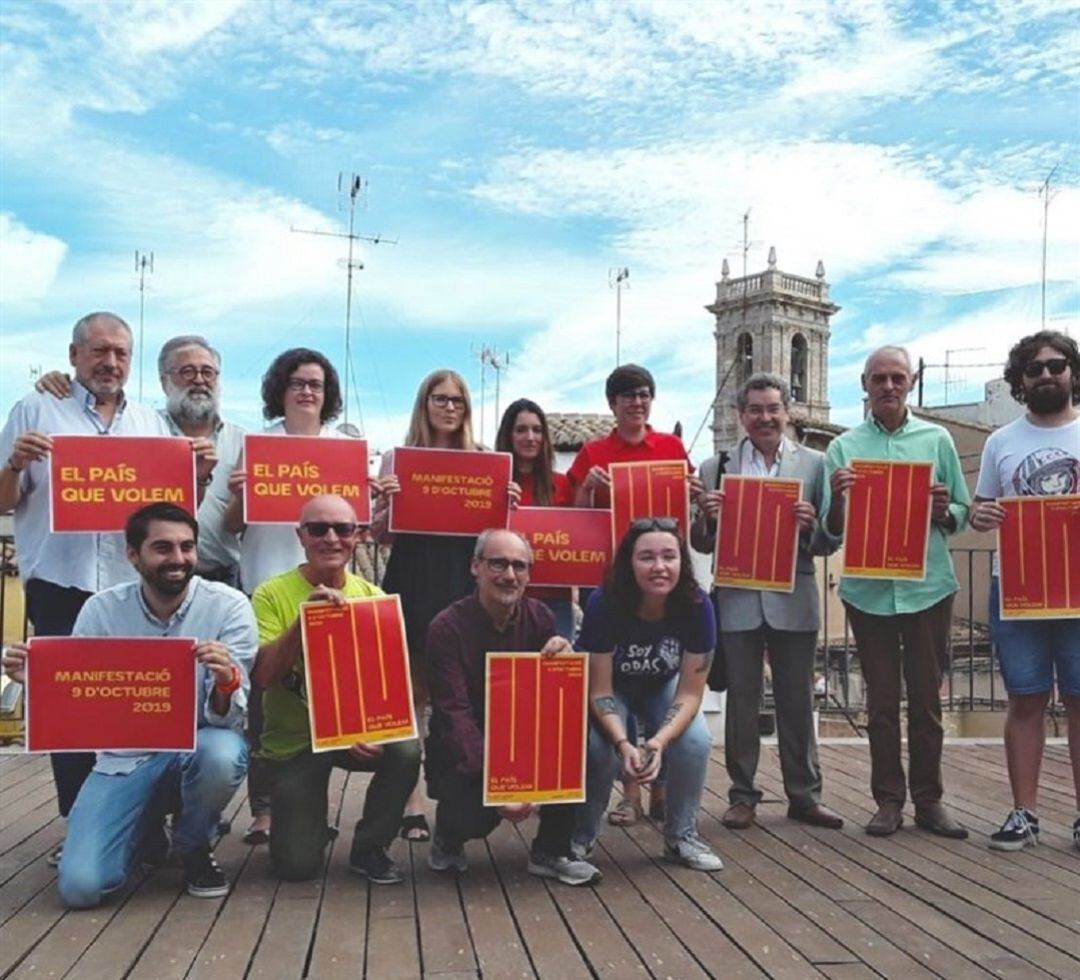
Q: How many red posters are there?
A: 11